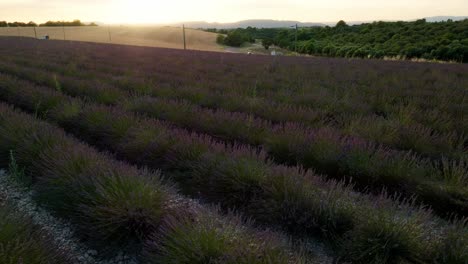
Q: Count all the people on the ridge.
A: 0